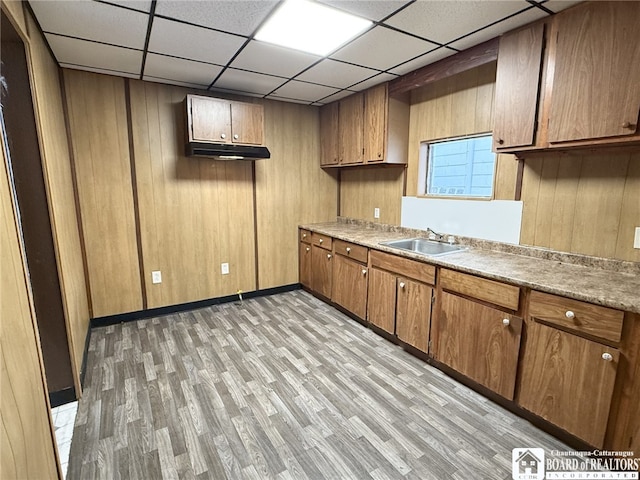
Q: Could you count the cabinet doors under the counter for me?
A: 7